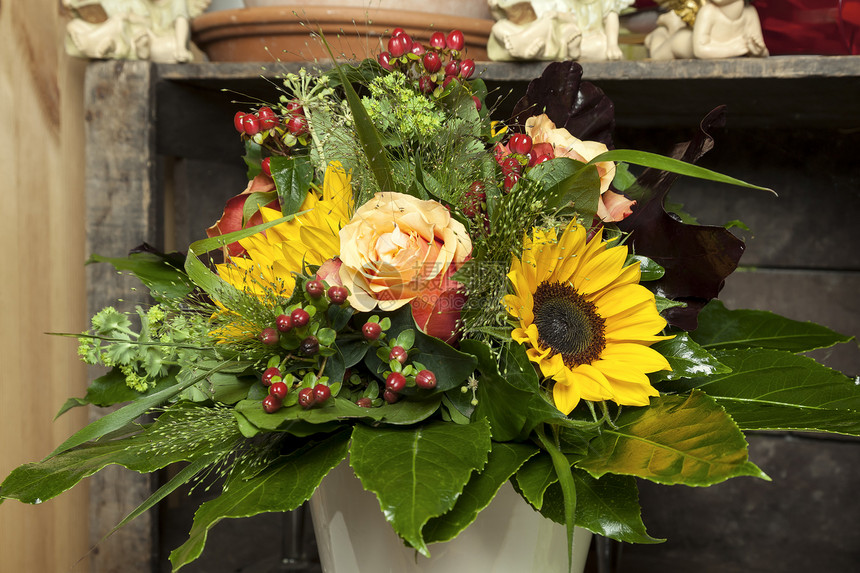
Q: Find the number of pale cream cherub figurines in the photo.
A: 3